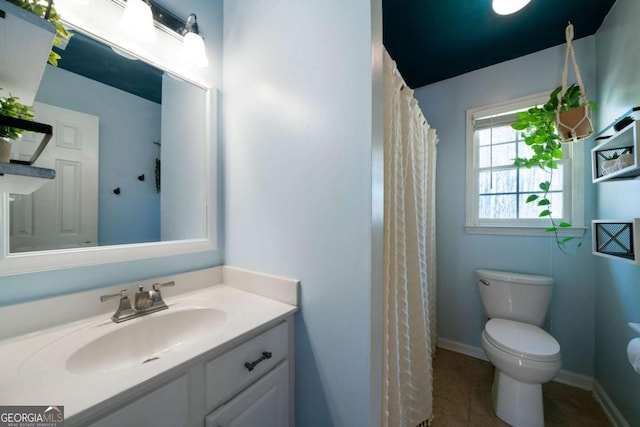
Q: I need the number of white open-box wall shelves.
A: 2